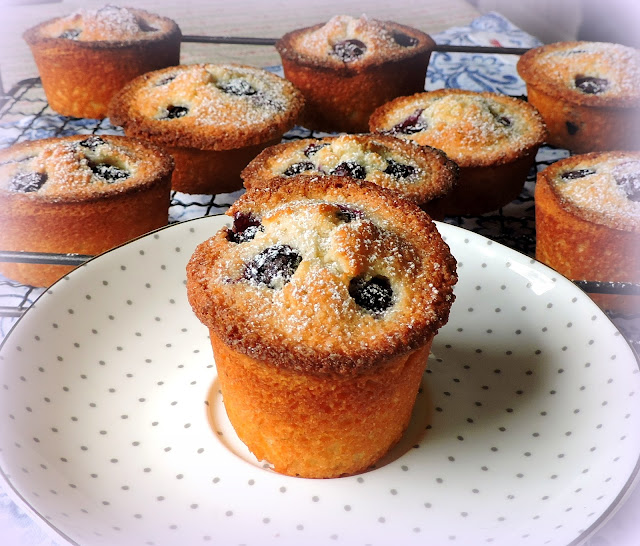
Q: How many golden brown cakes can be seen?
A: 9